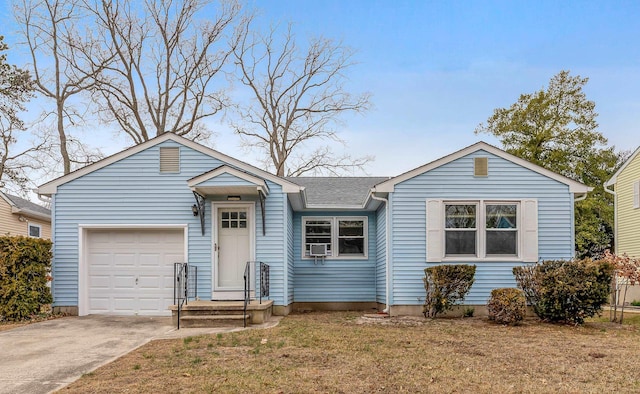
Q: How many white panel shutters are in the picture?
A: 2